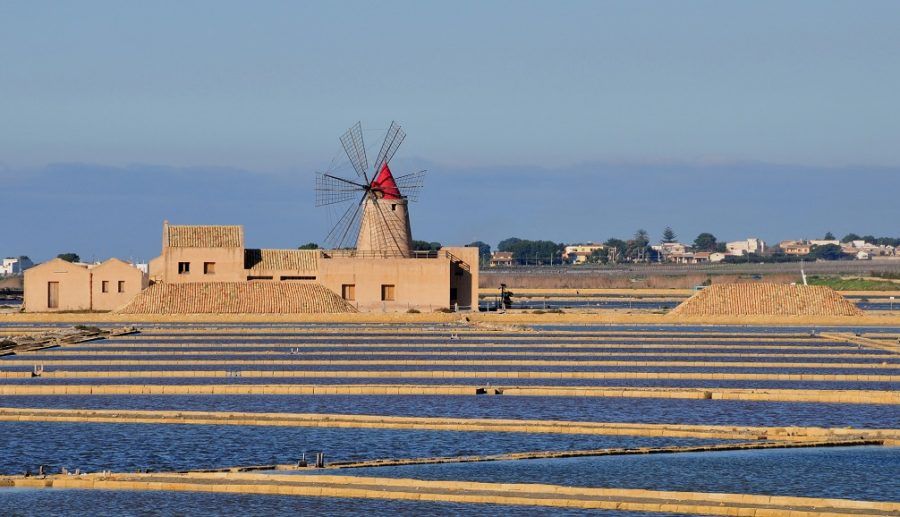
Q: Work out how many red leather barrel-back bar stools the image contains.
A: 0